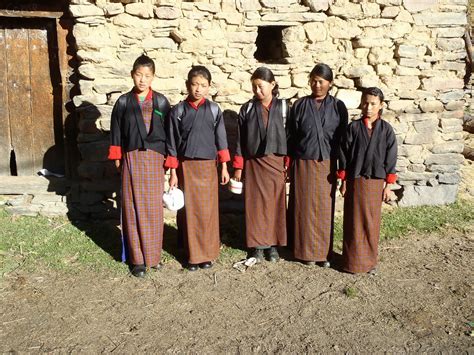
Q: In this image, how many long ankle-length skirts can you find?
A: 5